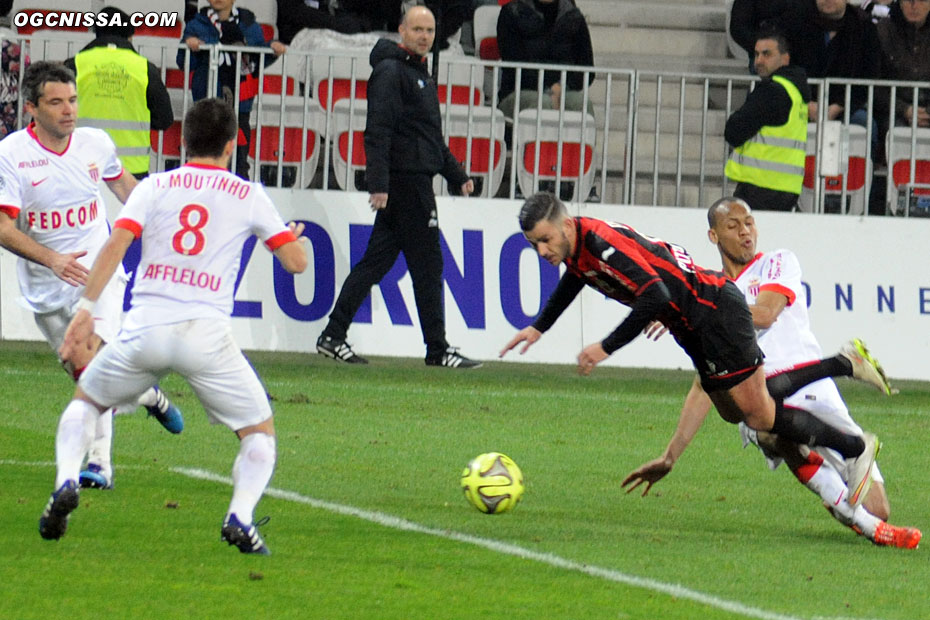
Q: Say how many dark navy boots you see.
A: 2